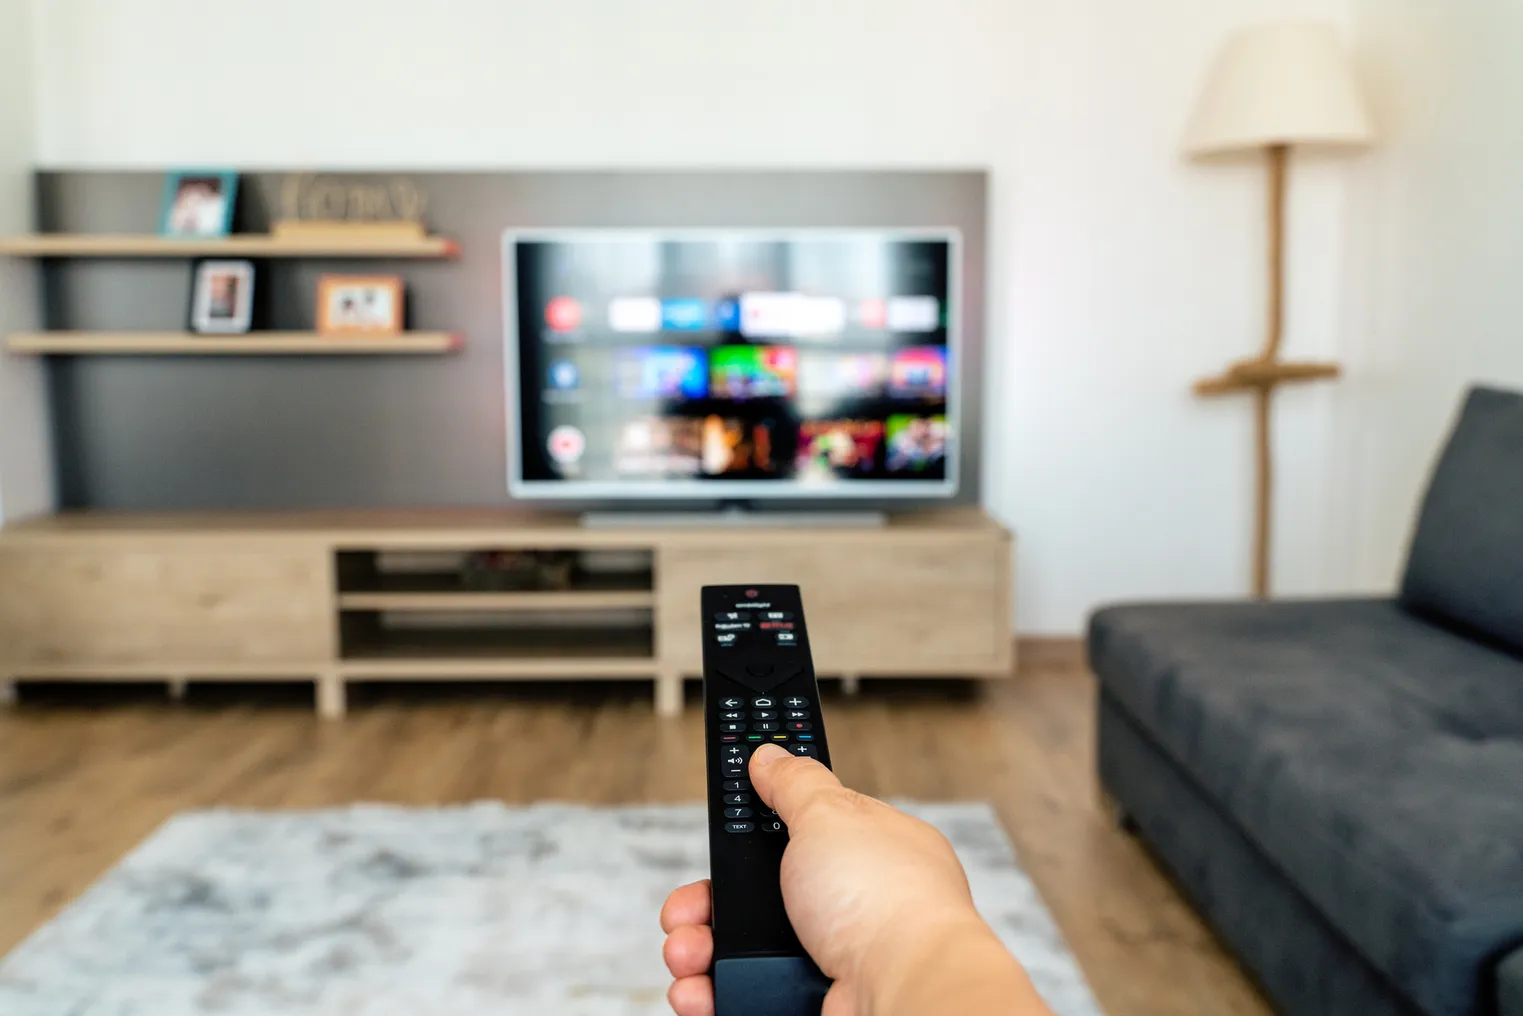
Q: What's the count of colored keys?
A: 4